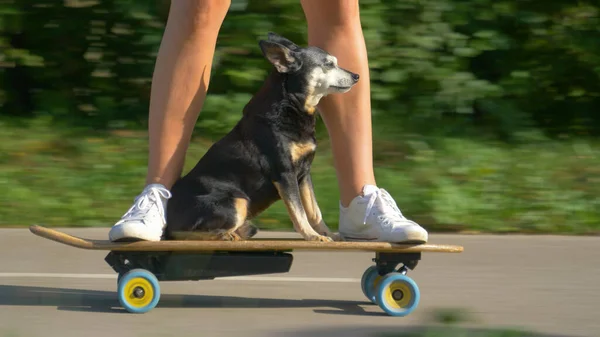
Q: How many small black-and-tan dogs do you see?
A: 1